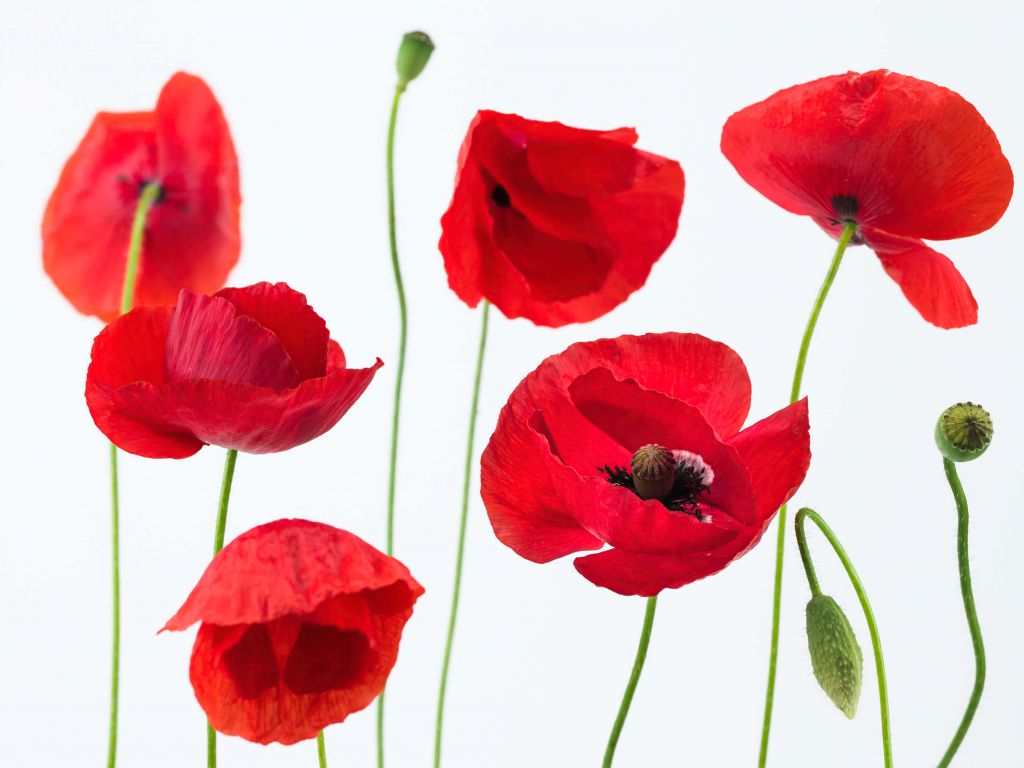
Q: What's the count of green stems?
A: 9